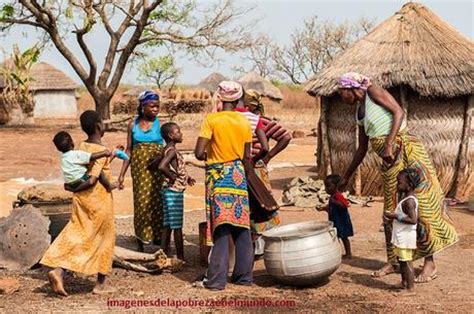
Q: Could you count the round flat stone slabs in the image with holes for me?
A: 1